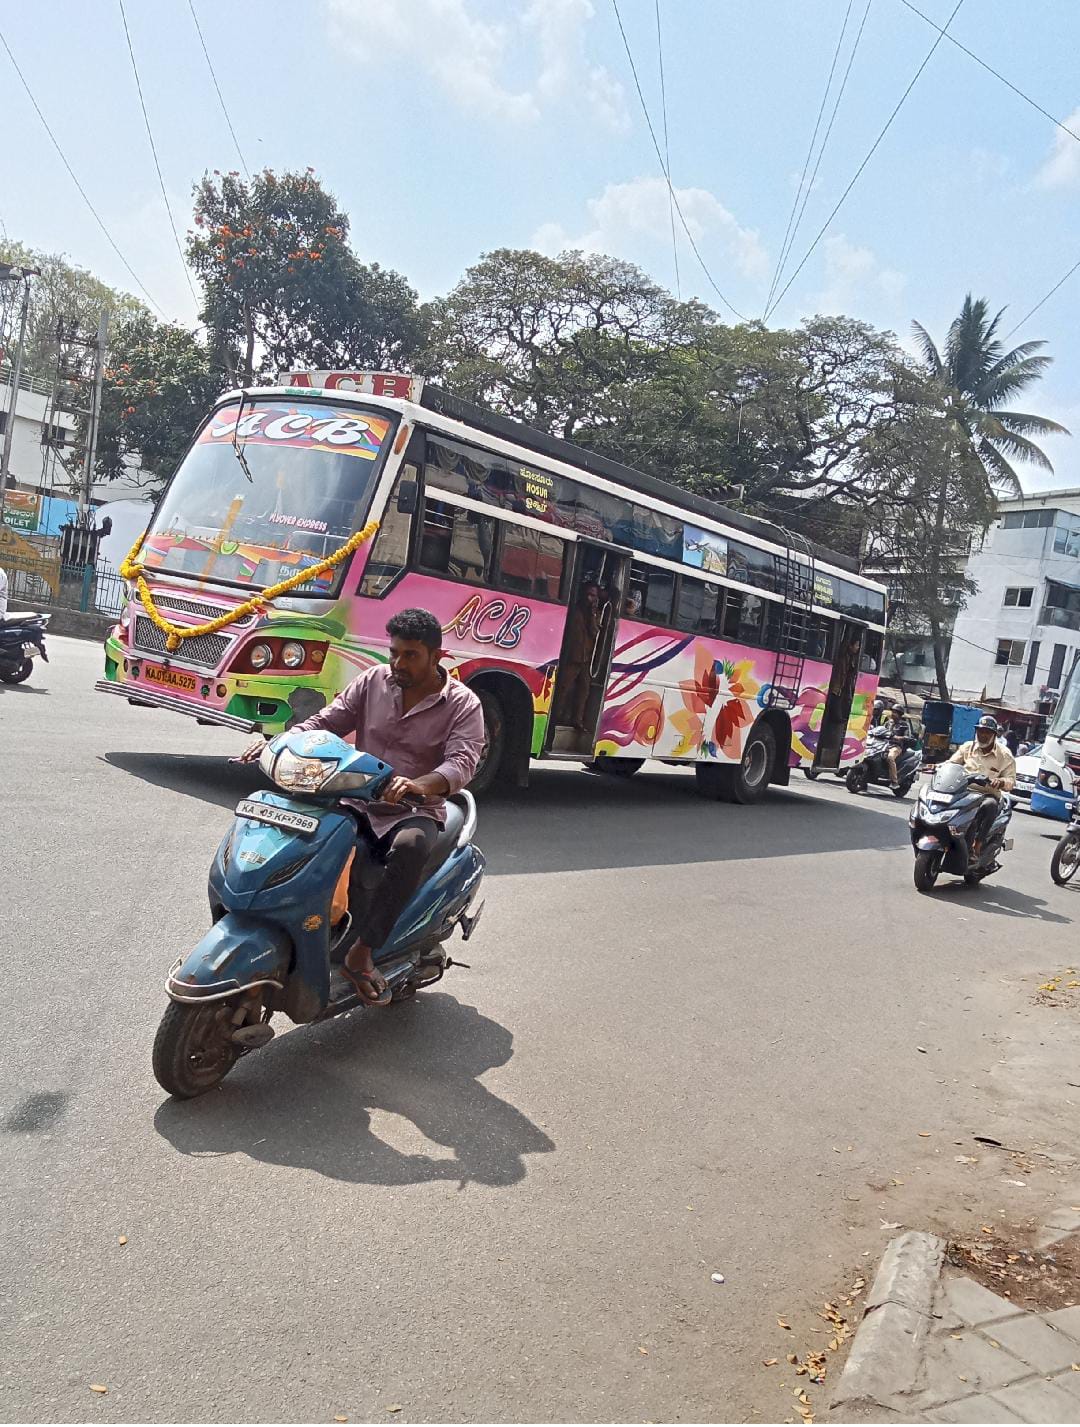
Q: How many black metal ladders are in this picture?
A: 1